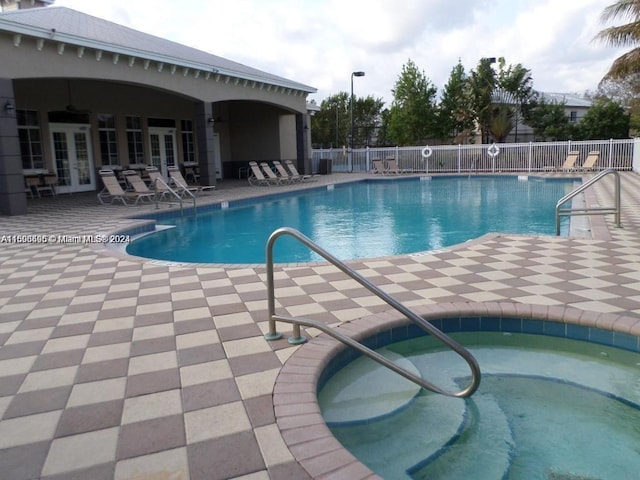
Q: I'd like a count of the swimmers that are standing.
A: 0